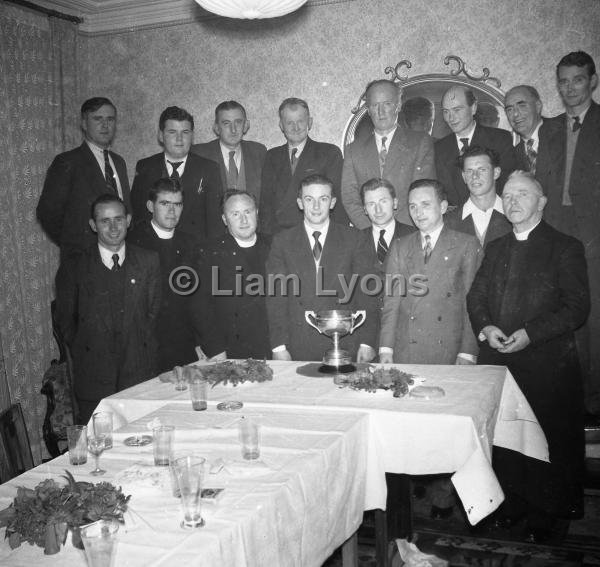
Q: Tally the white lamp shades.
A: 1